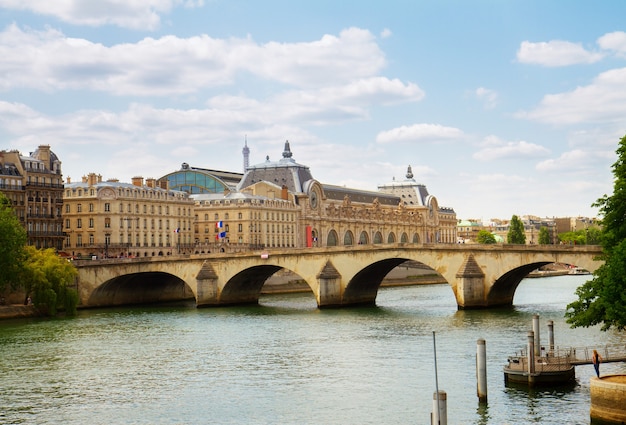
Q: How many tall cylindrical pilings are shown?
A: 5